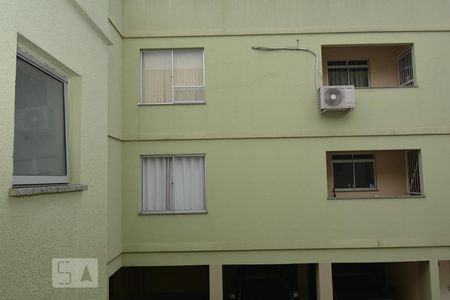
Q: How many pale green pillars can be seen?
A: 3